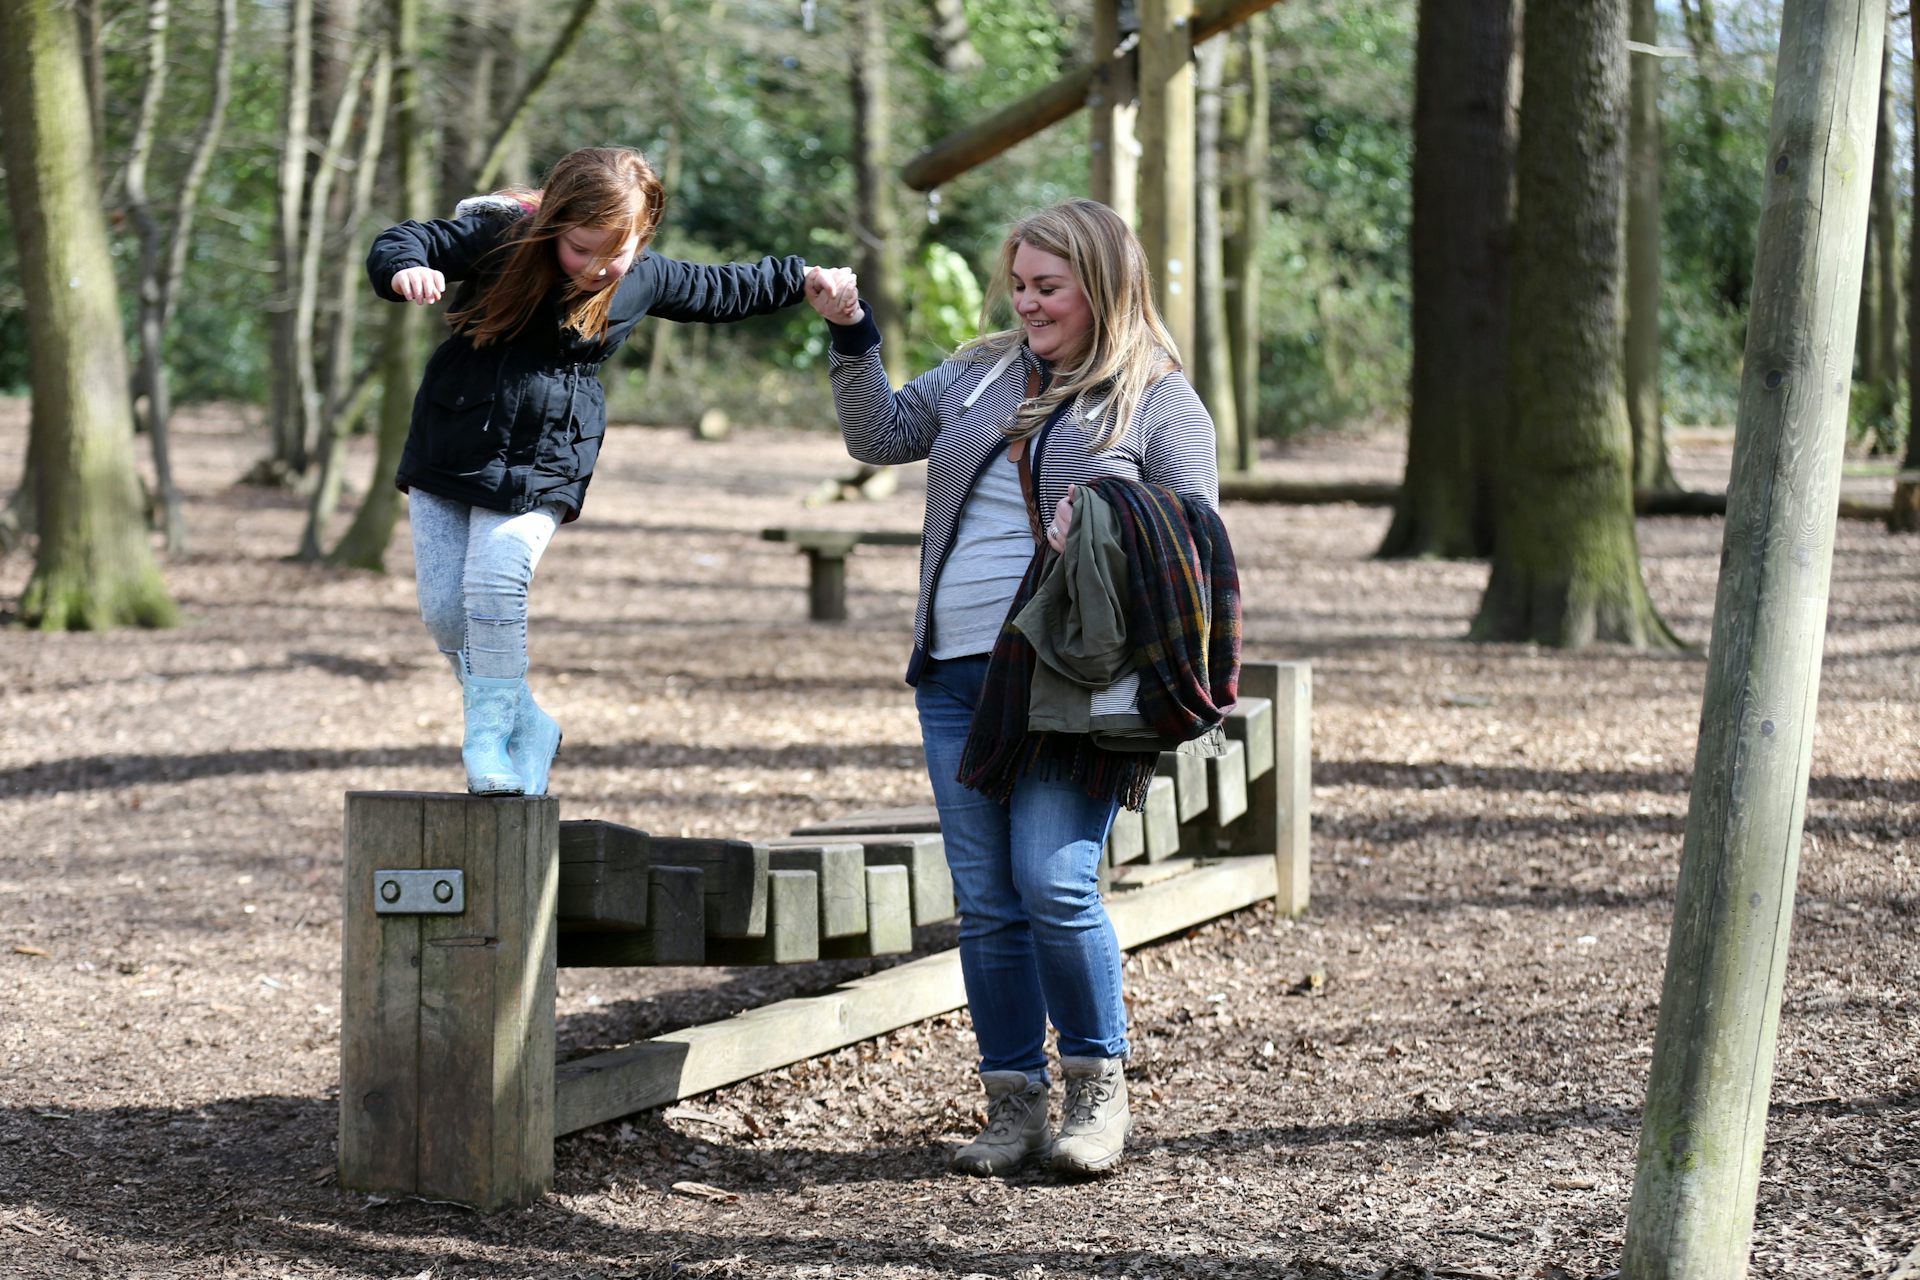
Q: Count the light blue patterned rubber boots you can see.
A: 2